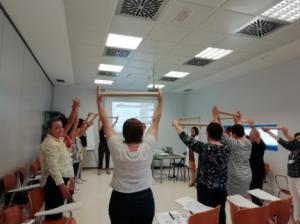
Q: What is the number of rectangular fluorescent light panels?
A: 7